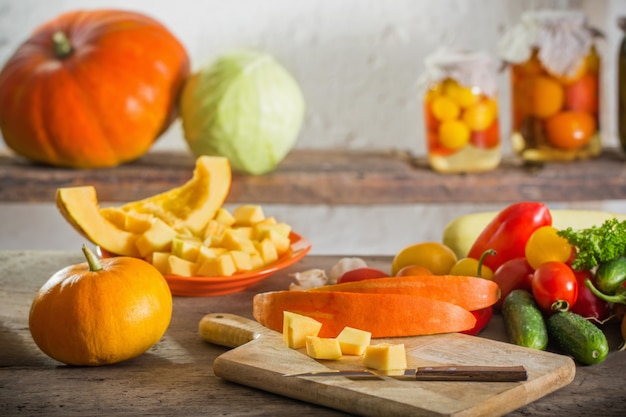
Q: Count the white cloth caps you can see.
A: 2